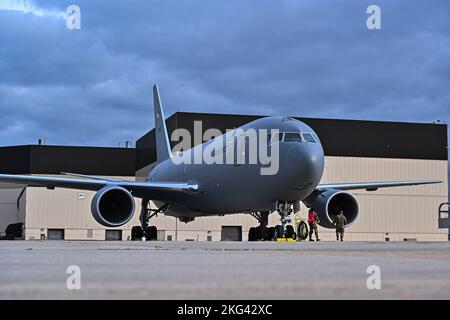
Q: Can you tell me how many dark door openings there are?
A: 3